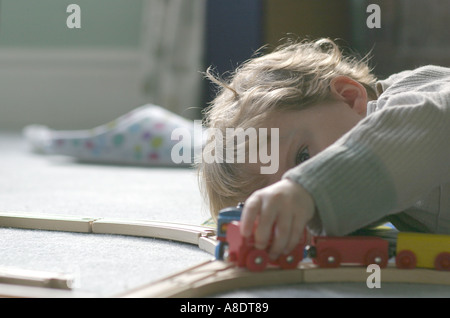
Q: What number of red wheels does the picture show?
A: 6